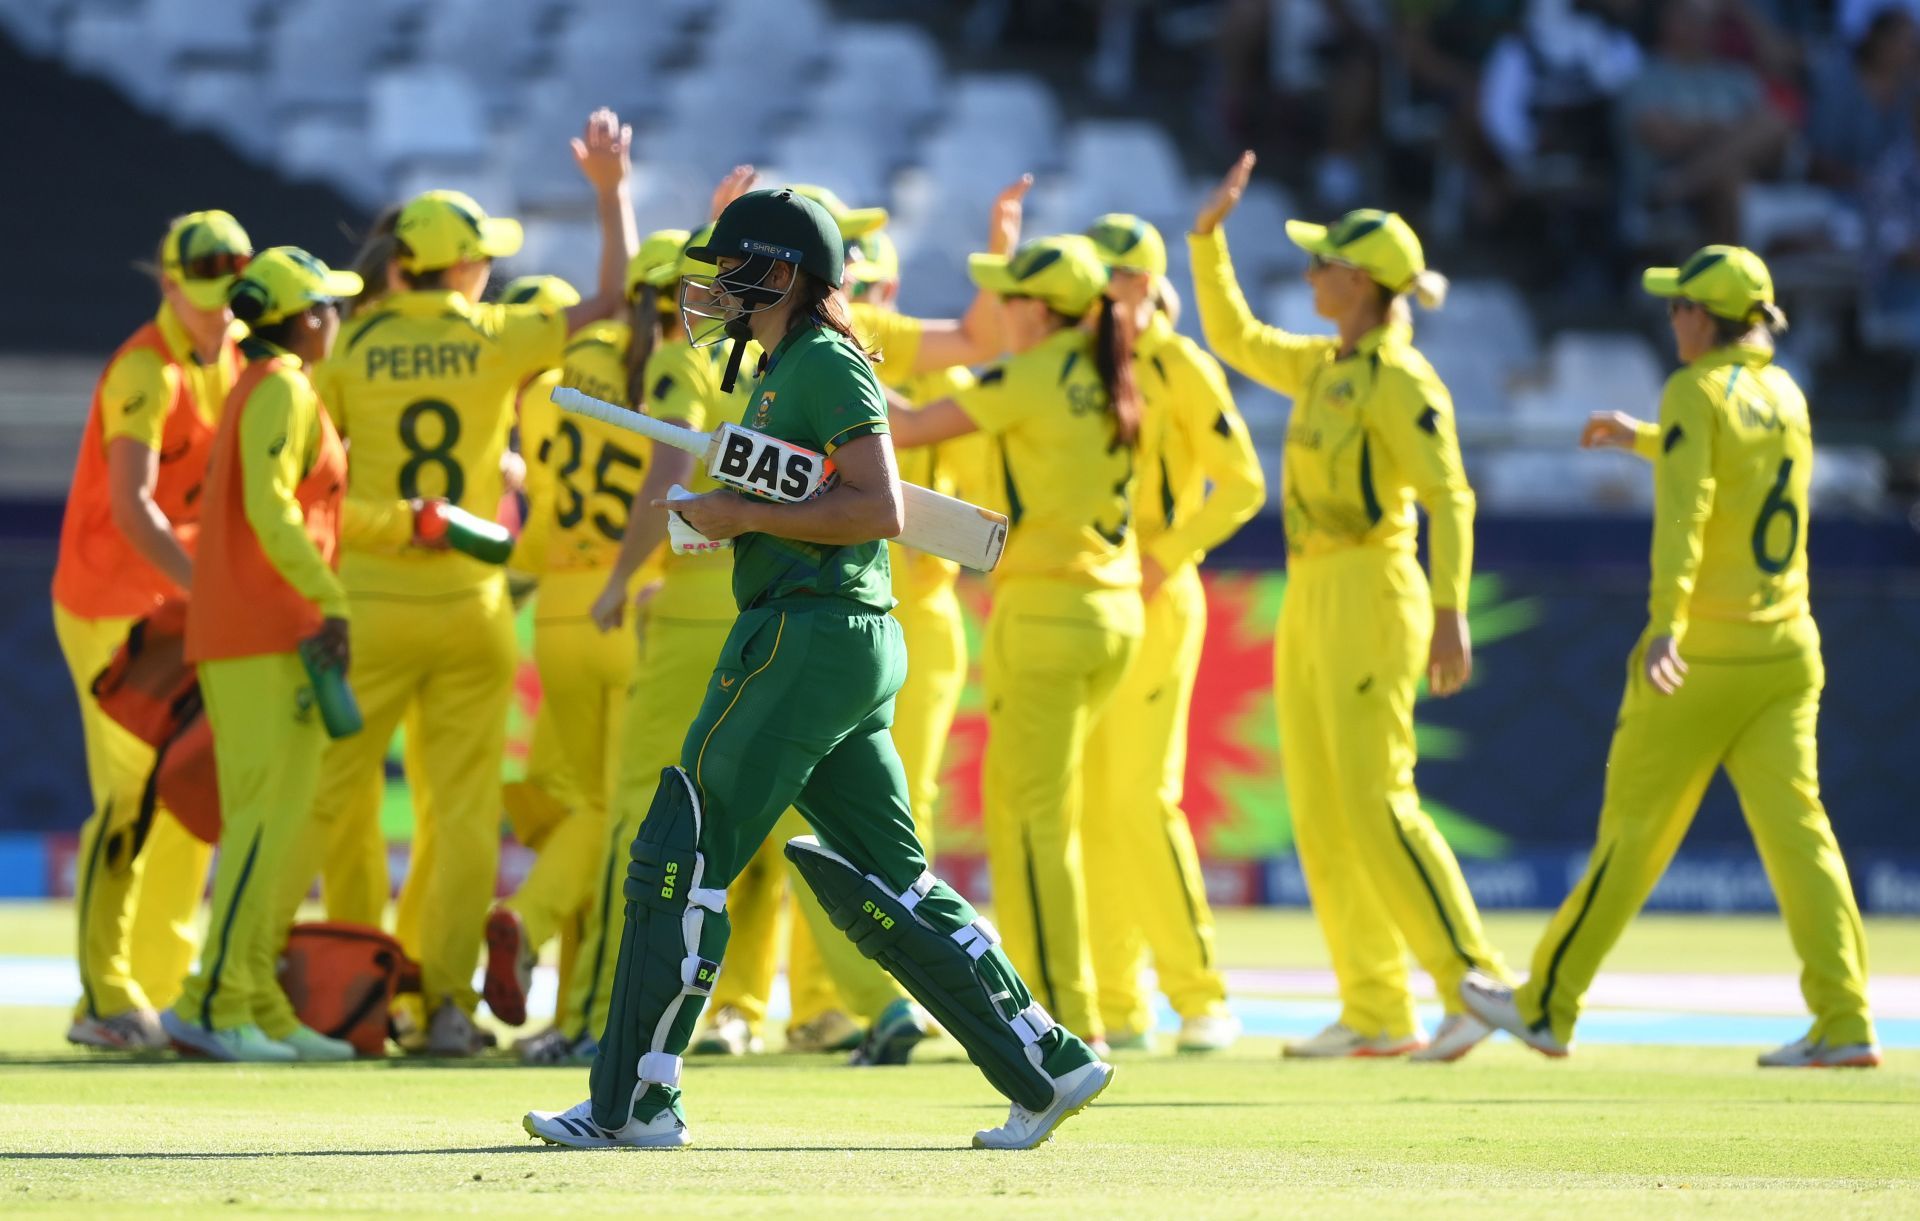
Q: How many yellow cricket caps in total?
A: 12